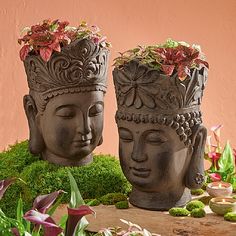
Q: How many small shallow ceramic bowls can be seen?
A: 2